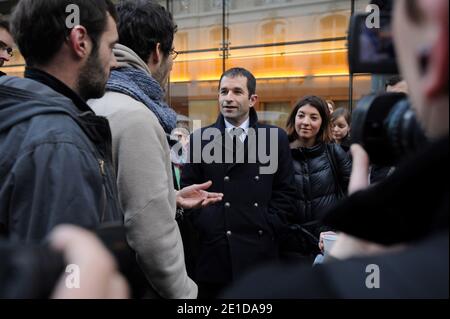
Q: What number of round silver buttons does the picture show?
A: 6